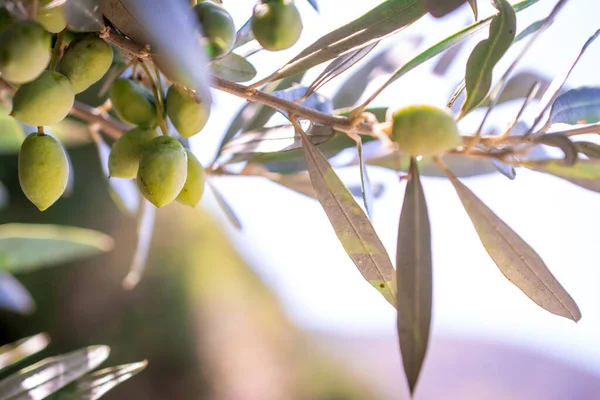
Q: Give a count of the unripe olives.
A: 13